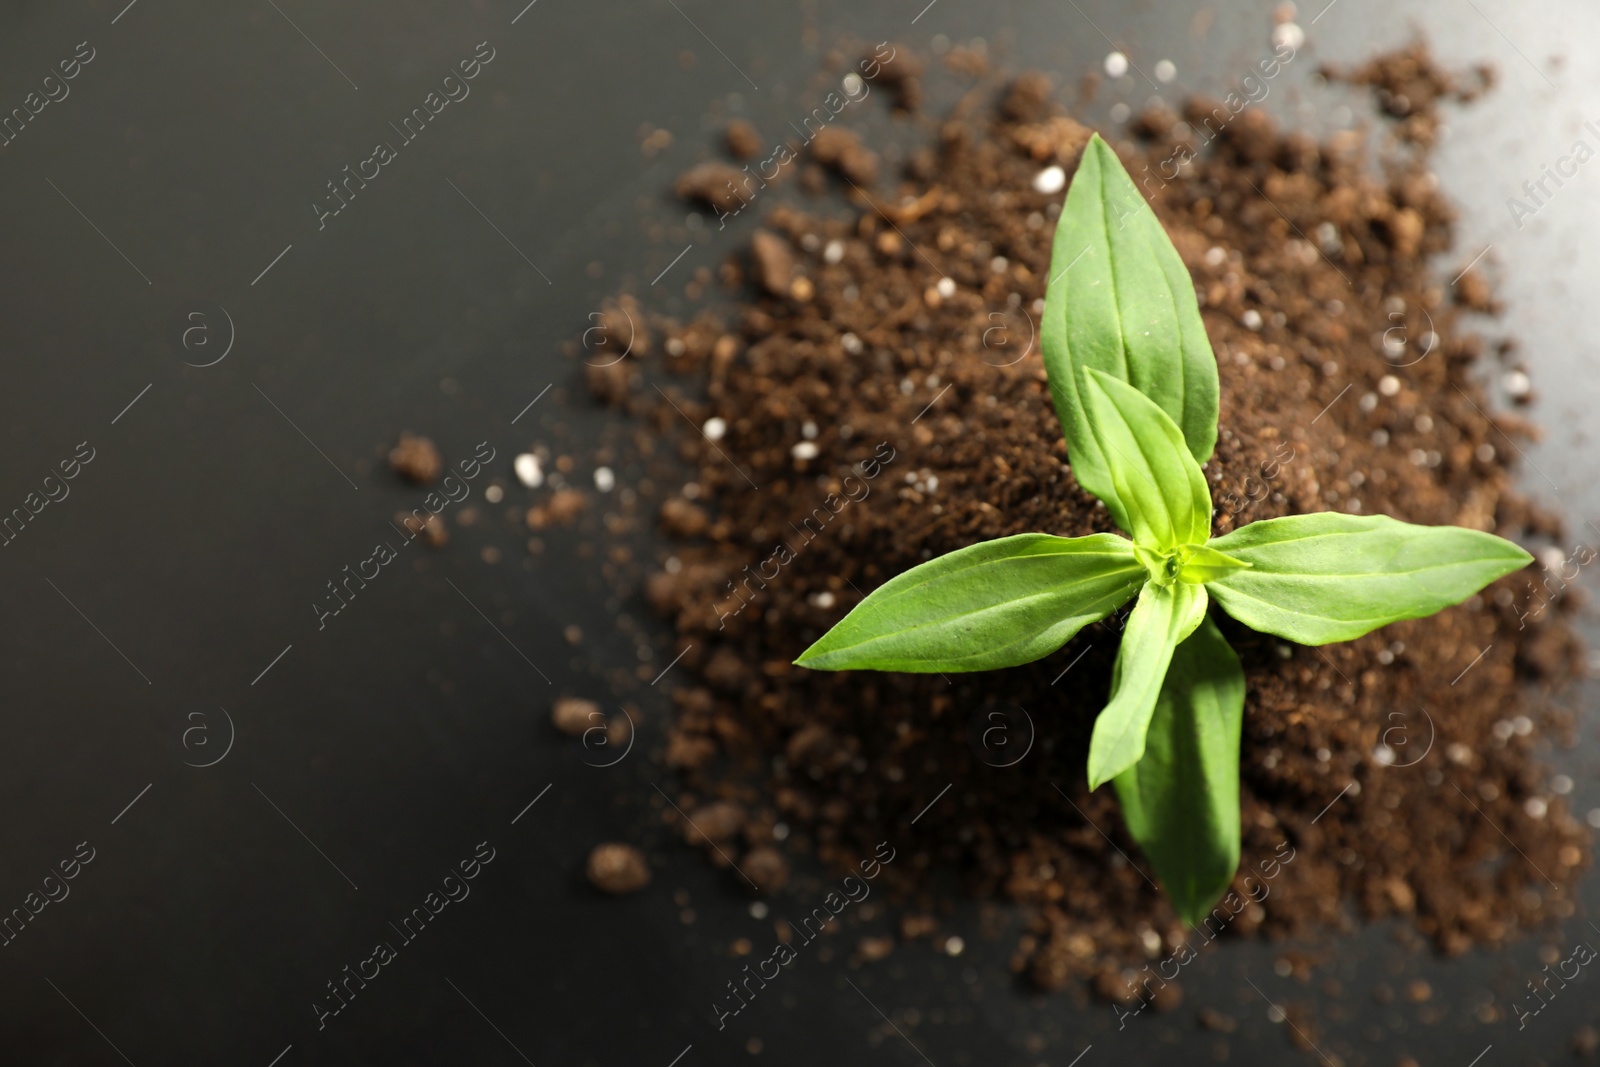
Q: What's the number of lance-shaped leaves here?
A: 6